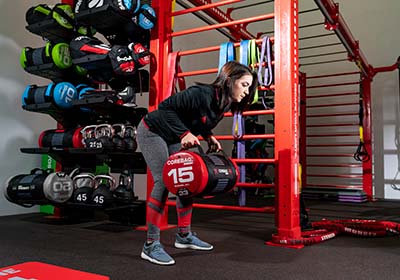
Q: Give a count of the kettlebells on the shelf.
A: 7